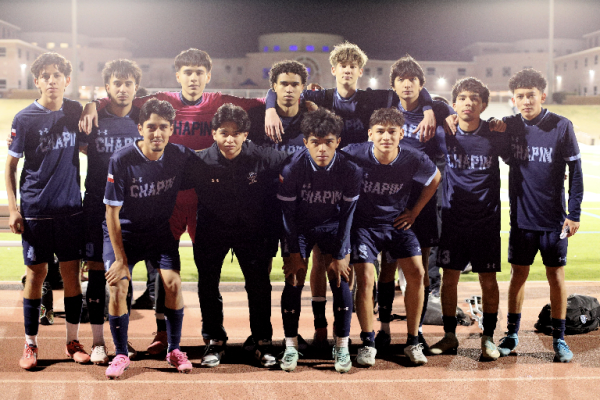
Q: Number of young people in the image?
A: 12